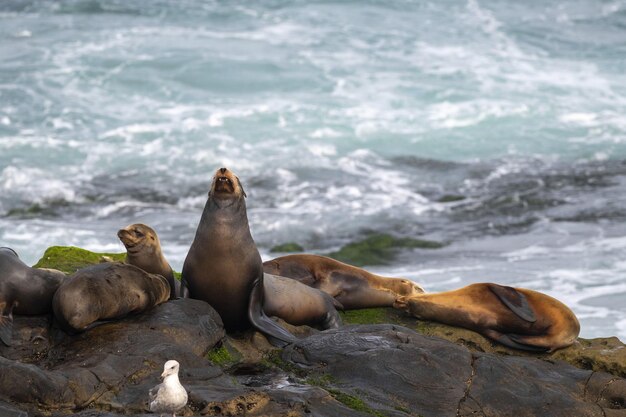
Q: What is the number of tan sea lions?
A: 2